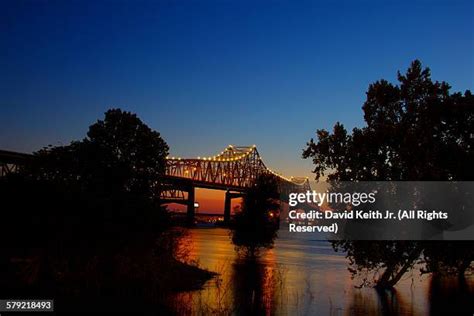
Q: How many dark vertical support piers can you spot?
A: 2